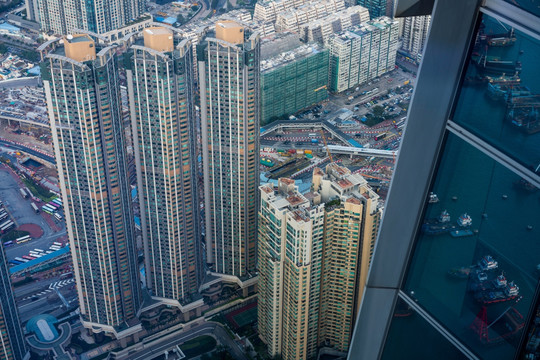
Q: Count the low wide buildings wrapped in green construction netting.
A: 1